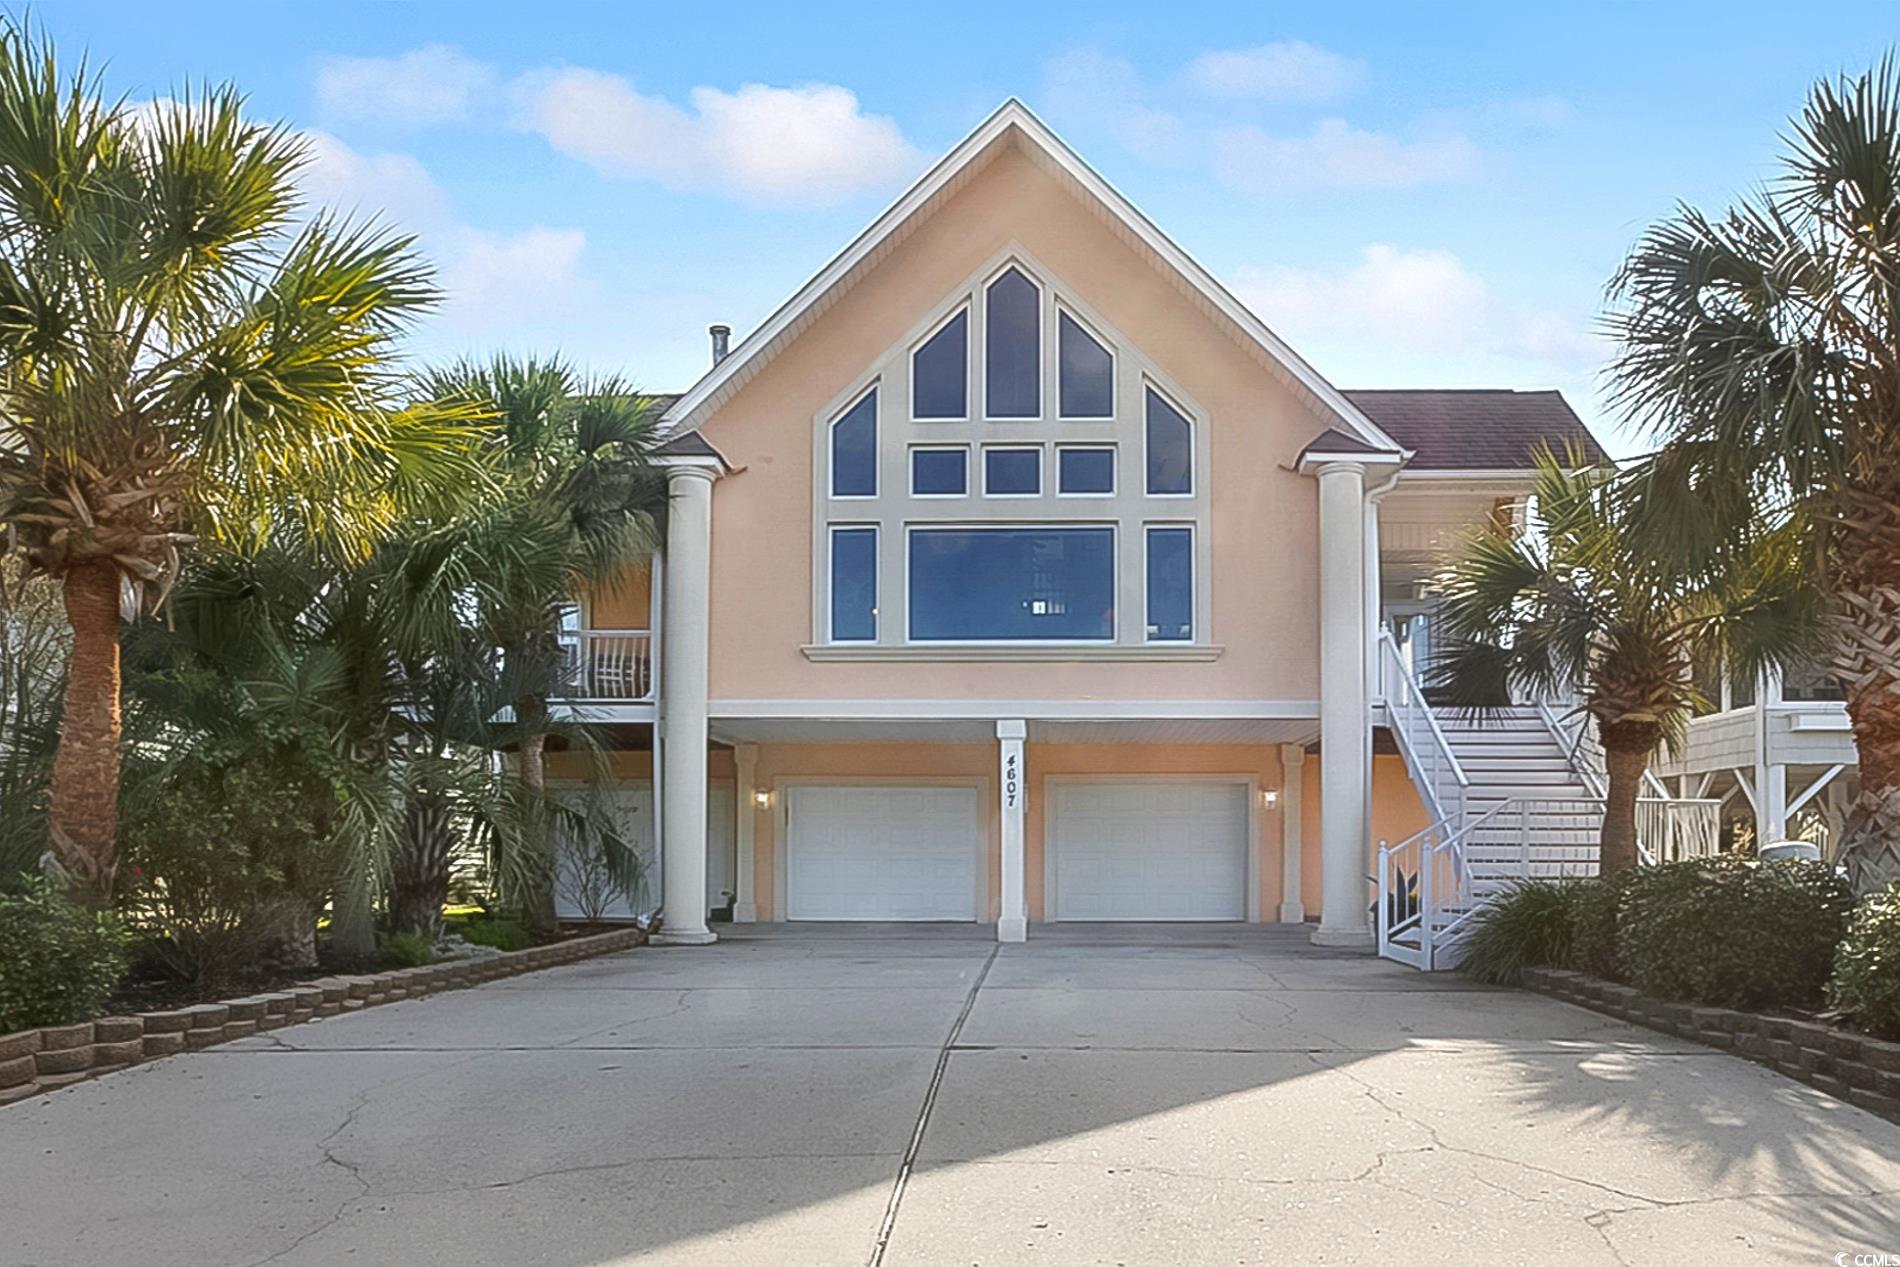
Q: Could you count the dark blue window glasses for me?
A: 11